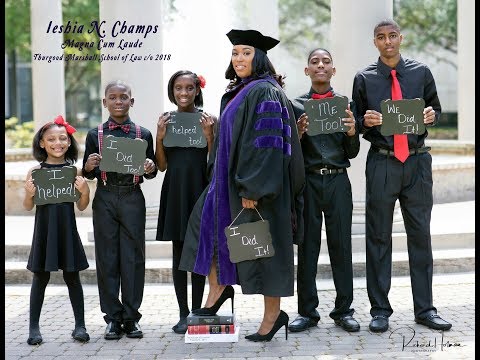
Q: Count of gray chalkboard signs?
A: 6